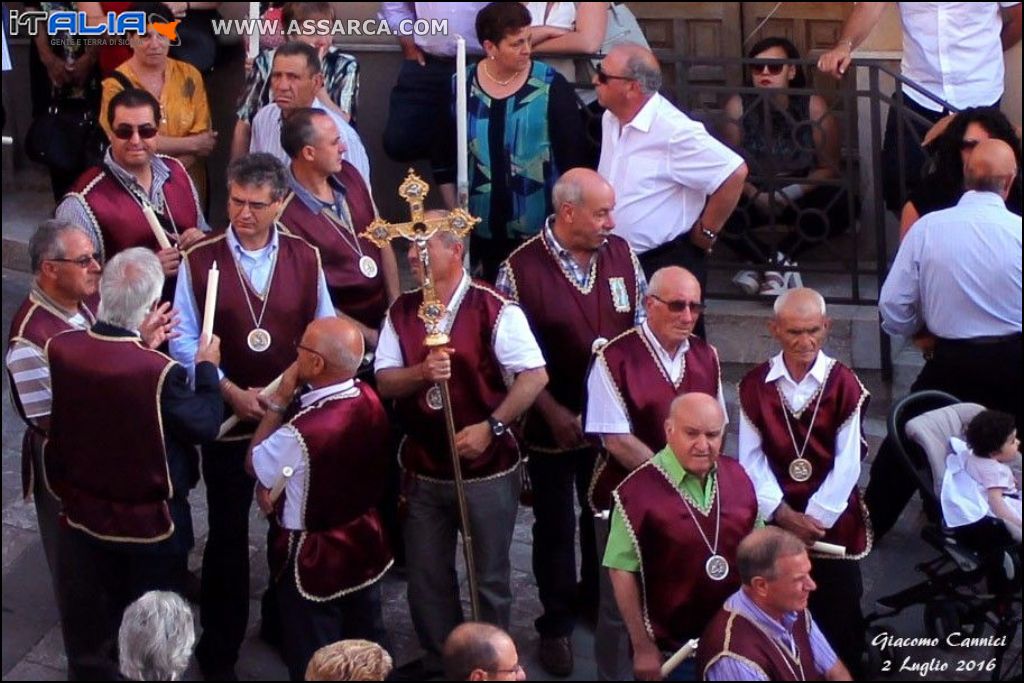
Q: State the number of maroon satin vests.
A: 12